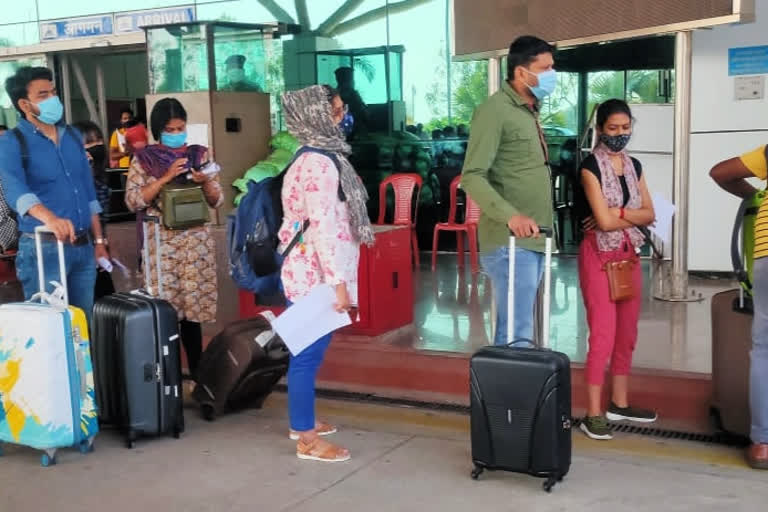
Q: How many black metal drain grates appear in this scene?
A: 1